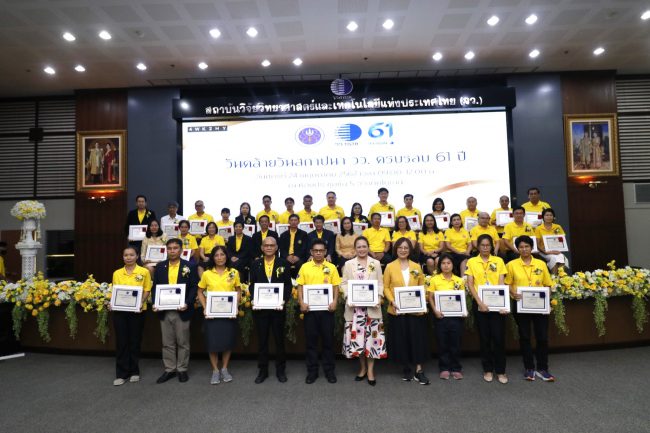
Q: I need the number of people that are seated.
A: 15